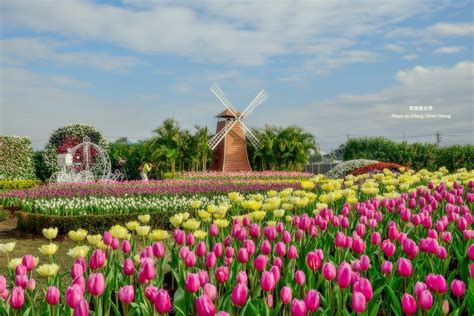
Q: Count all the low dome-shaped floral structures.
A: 2